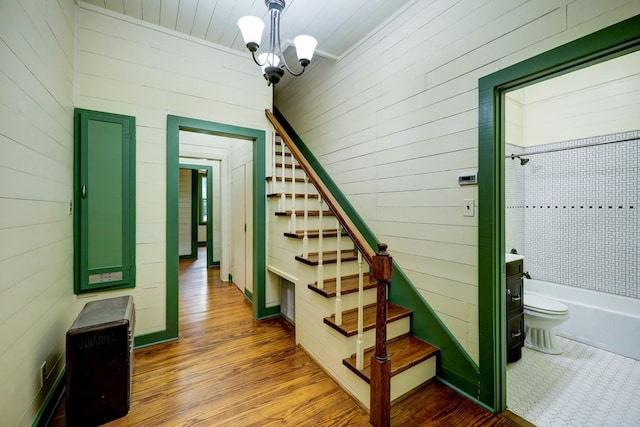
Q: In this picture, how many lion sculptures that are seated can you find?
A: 0